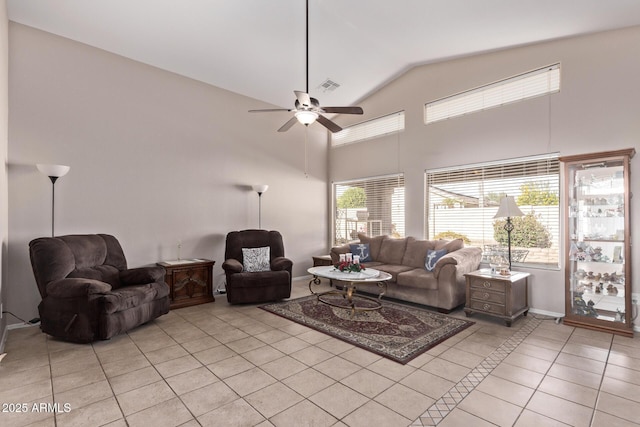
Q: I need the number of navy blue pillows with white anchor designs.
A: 2